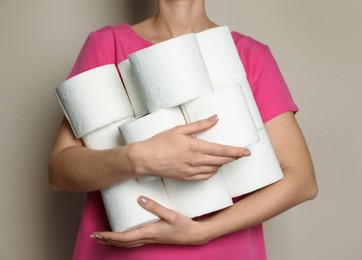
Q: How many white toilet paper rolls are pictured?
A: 11